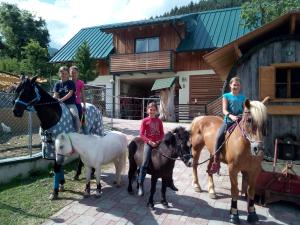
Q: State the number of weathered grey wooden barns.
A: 1